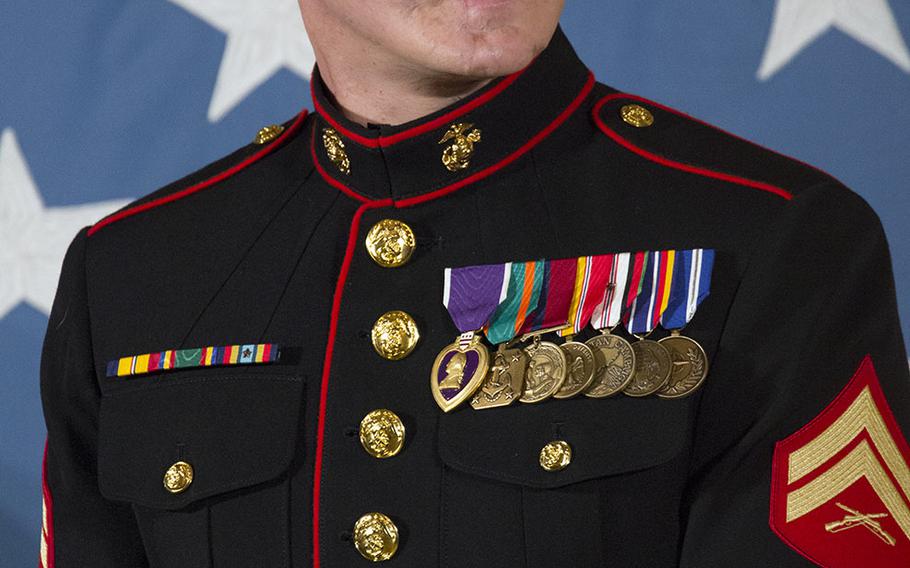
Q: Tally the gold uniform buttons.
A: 8